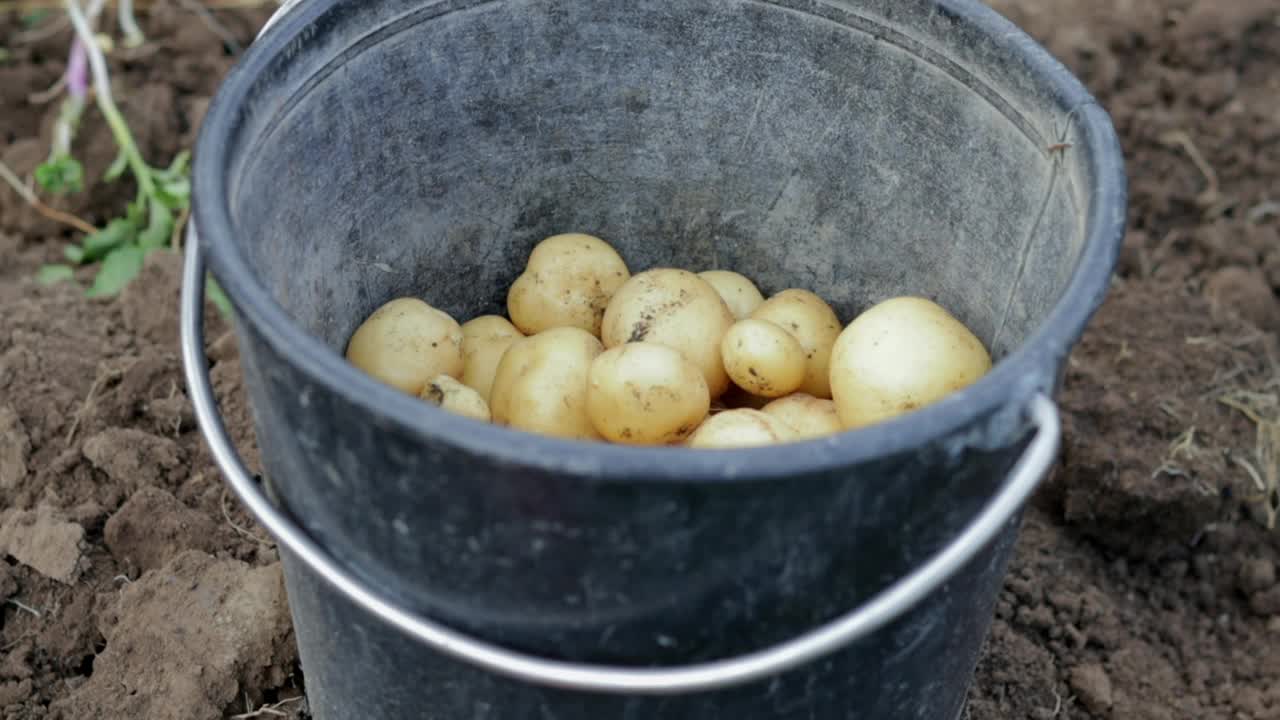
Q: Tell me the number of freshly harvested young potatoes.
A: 13